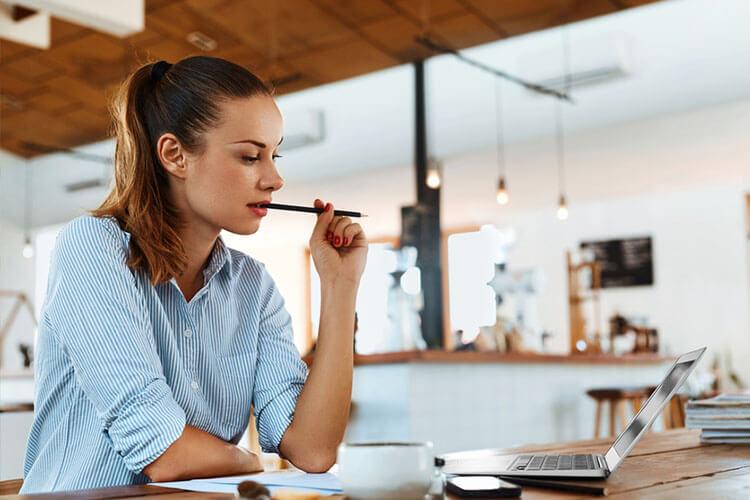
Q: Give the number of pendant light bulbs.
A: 4